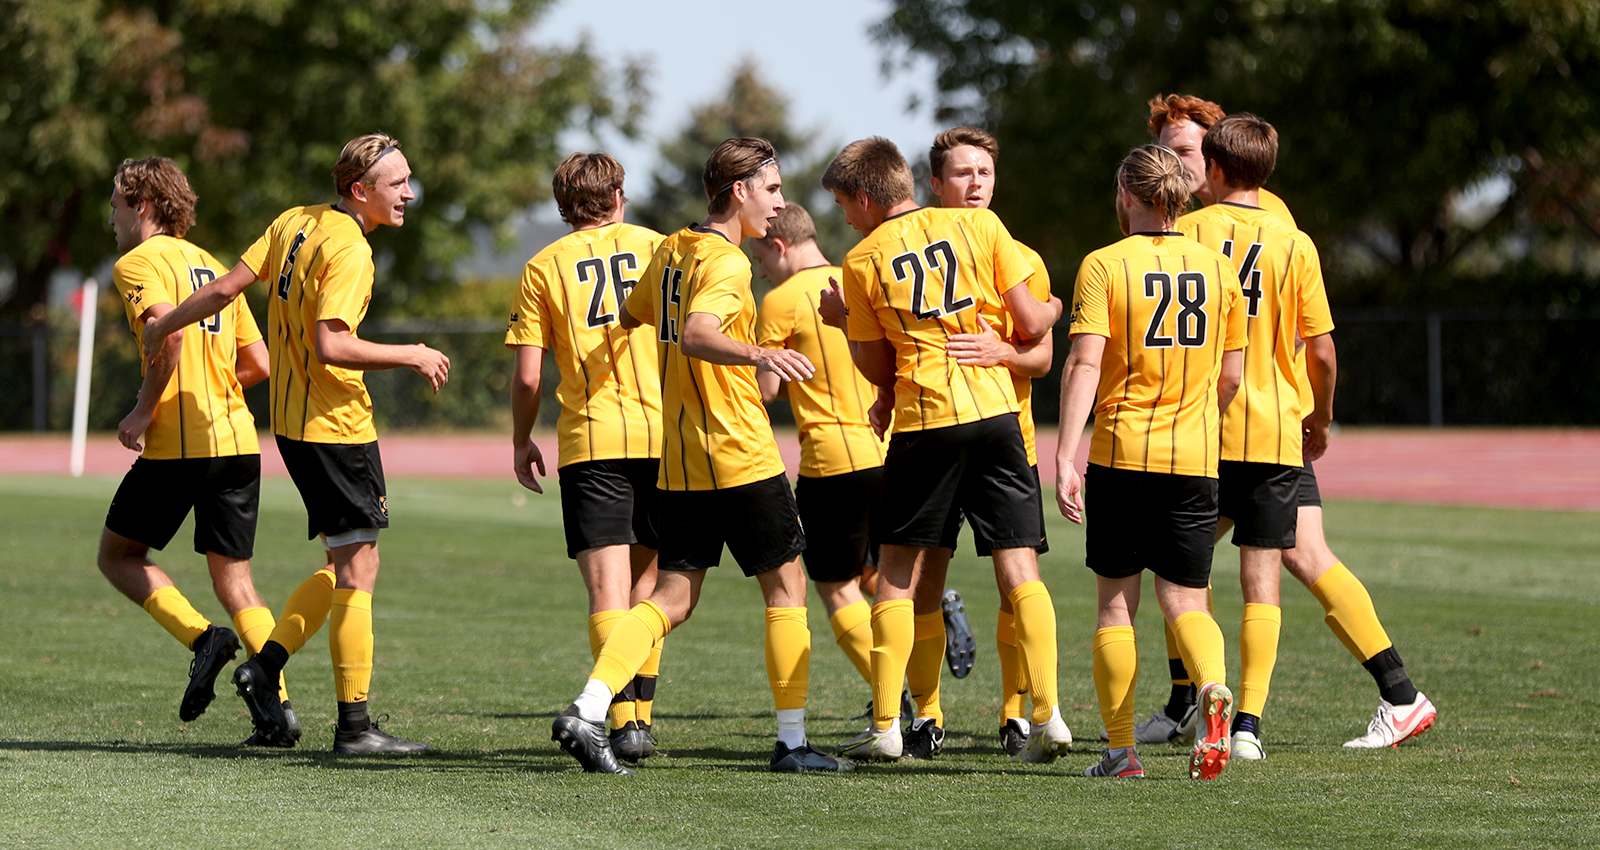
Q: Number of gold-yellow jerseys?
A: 10